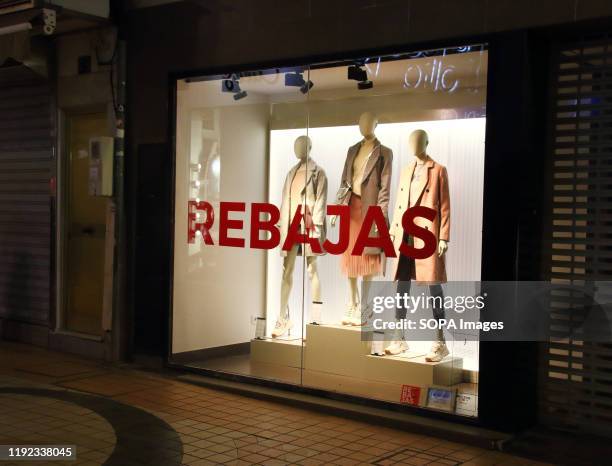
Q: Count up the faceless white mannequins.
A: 3